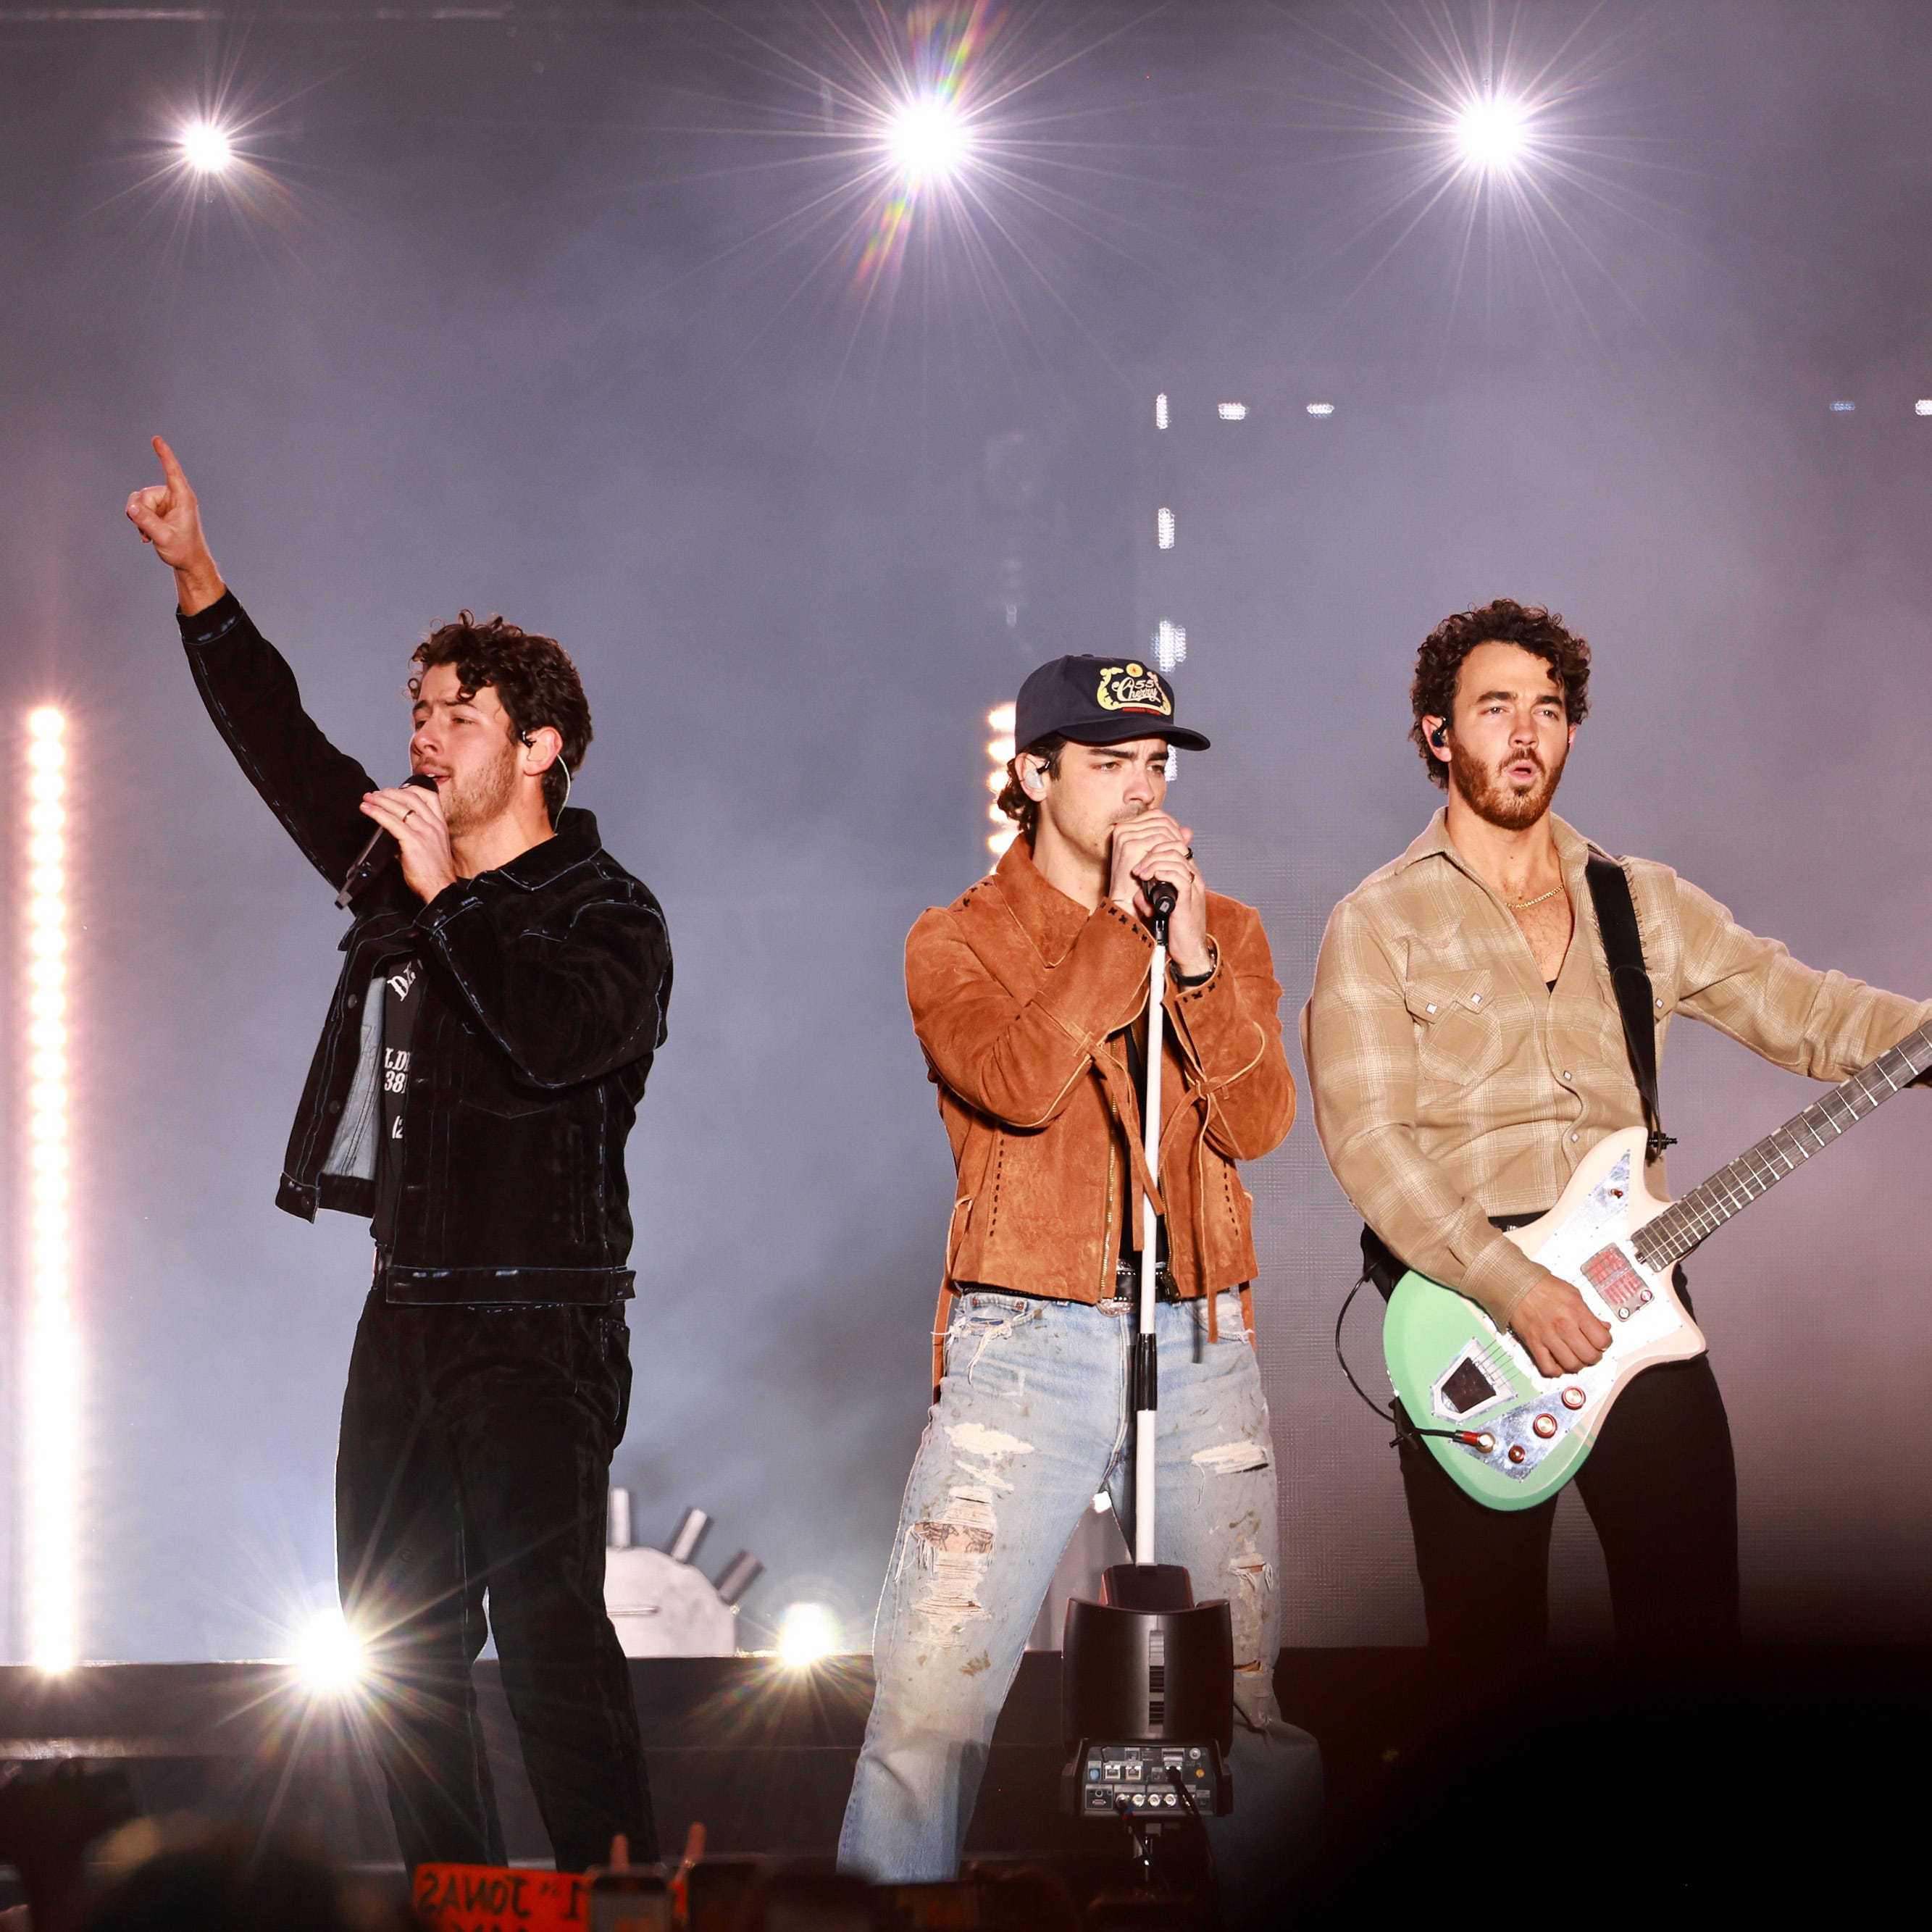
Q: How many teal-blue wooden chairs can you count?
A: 0